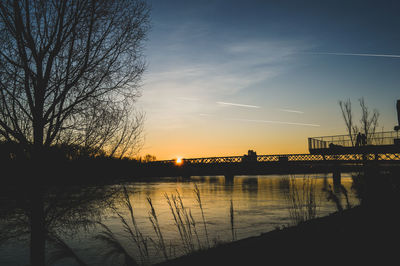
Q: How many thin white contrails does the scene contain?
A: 4